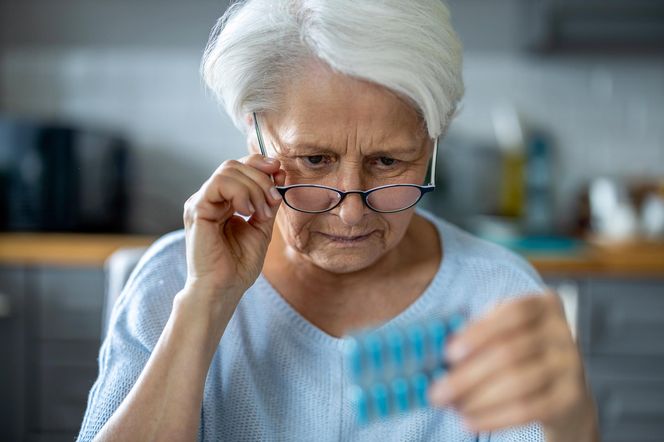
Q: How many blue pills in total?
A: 11